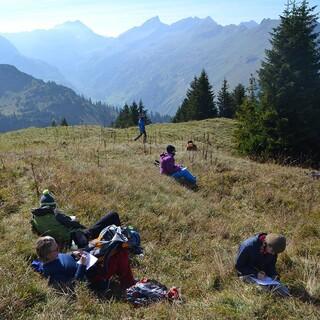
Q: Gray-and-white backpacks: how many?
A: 1